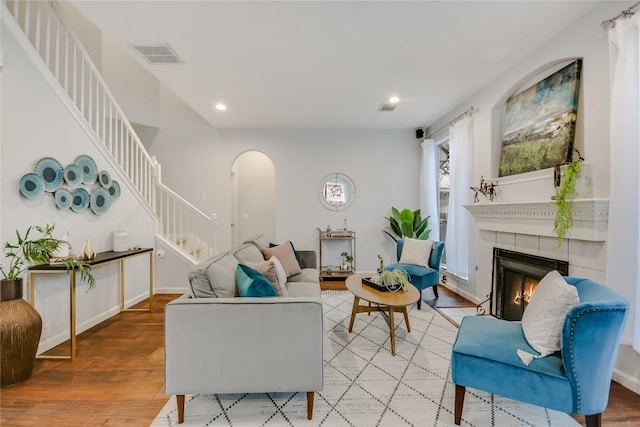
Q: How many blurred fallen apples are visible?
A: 0